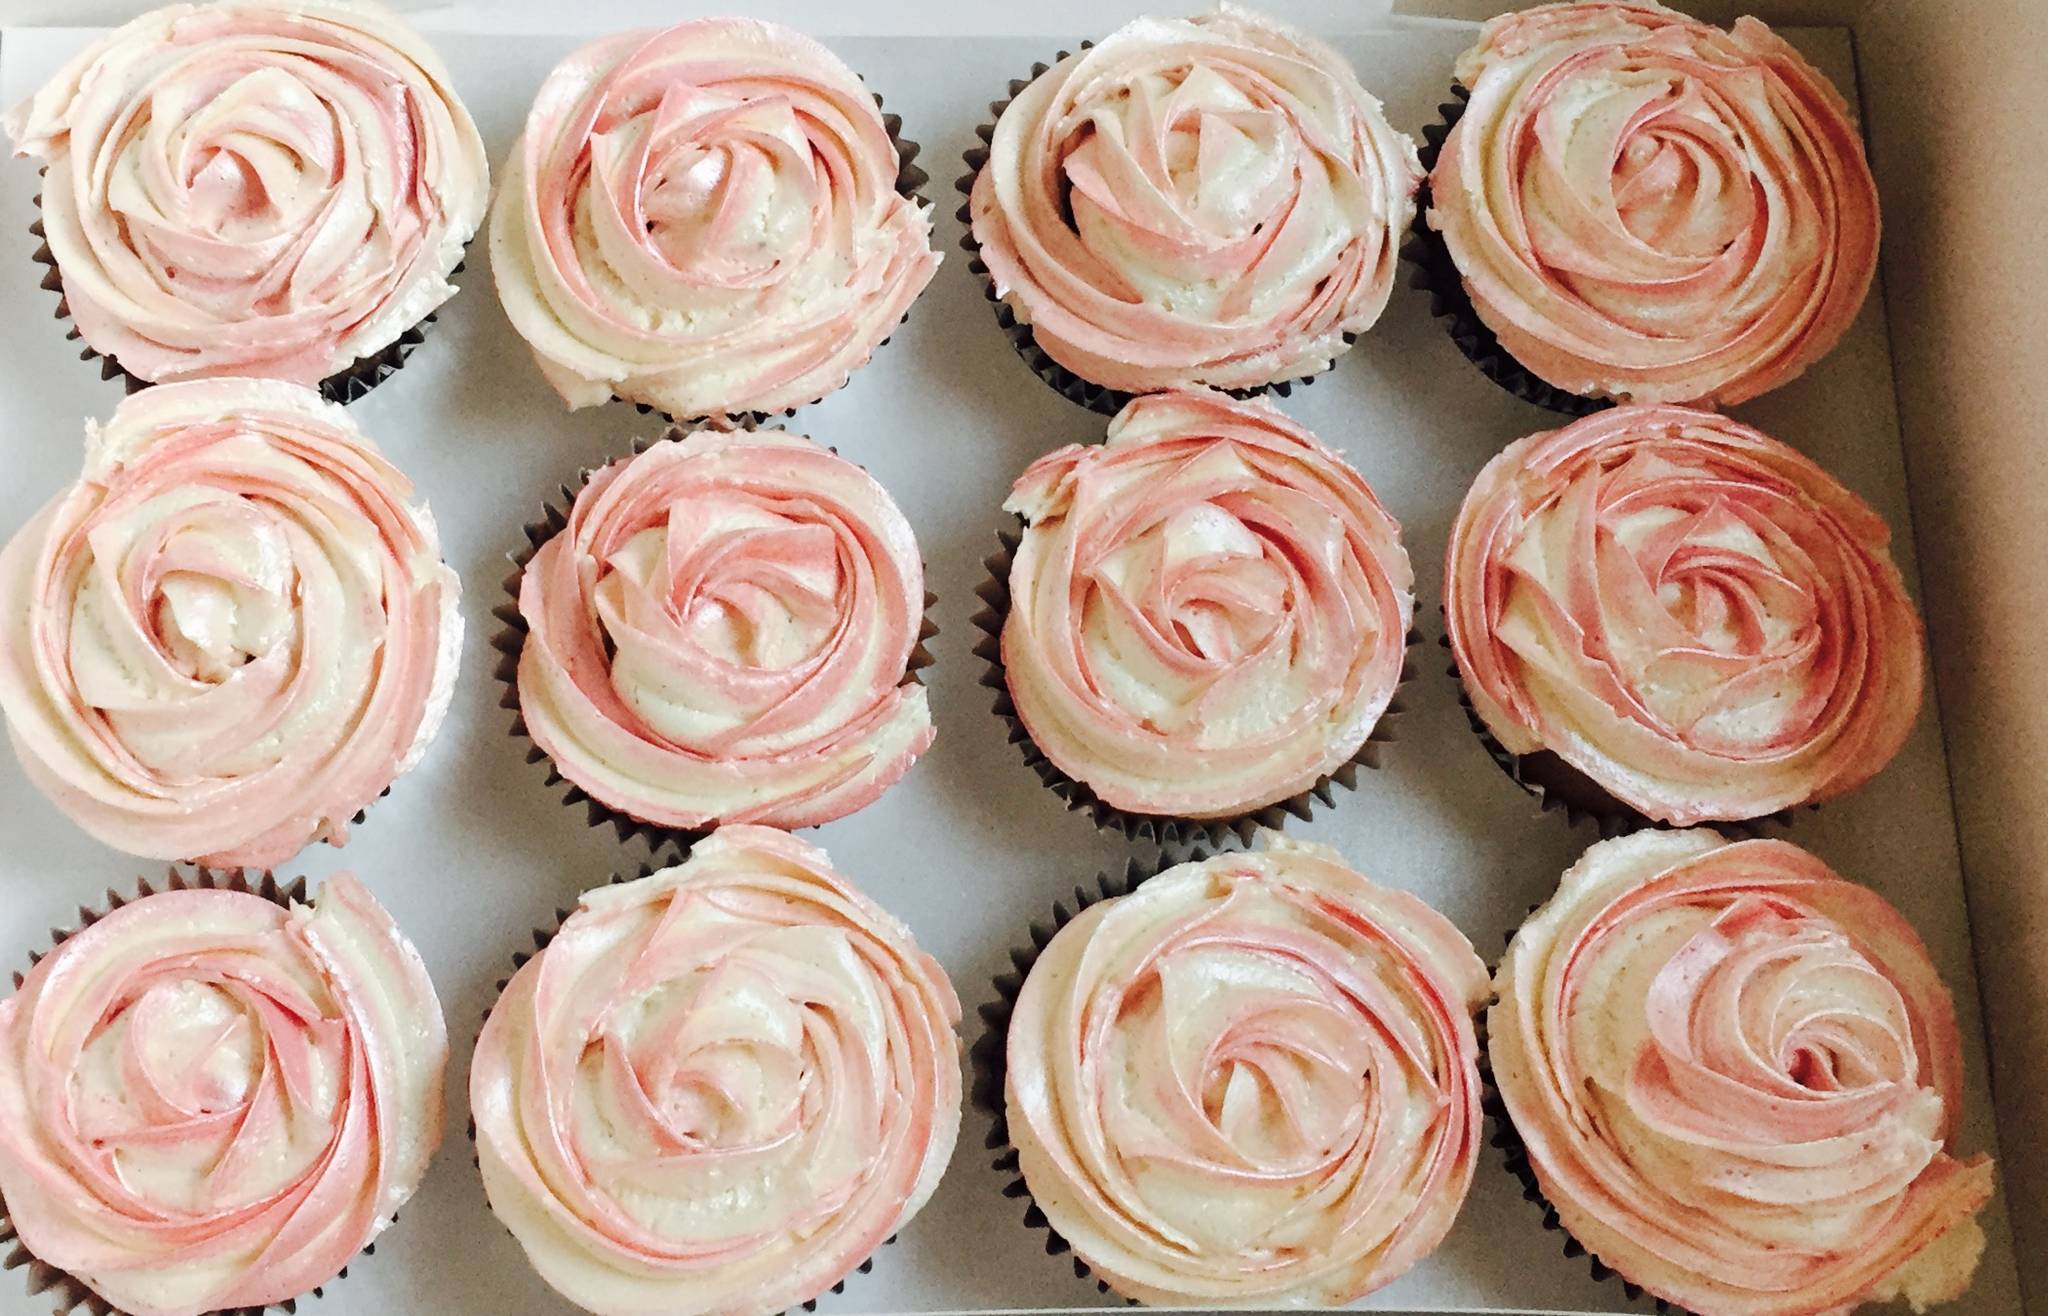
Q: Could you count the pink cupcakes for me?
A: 12